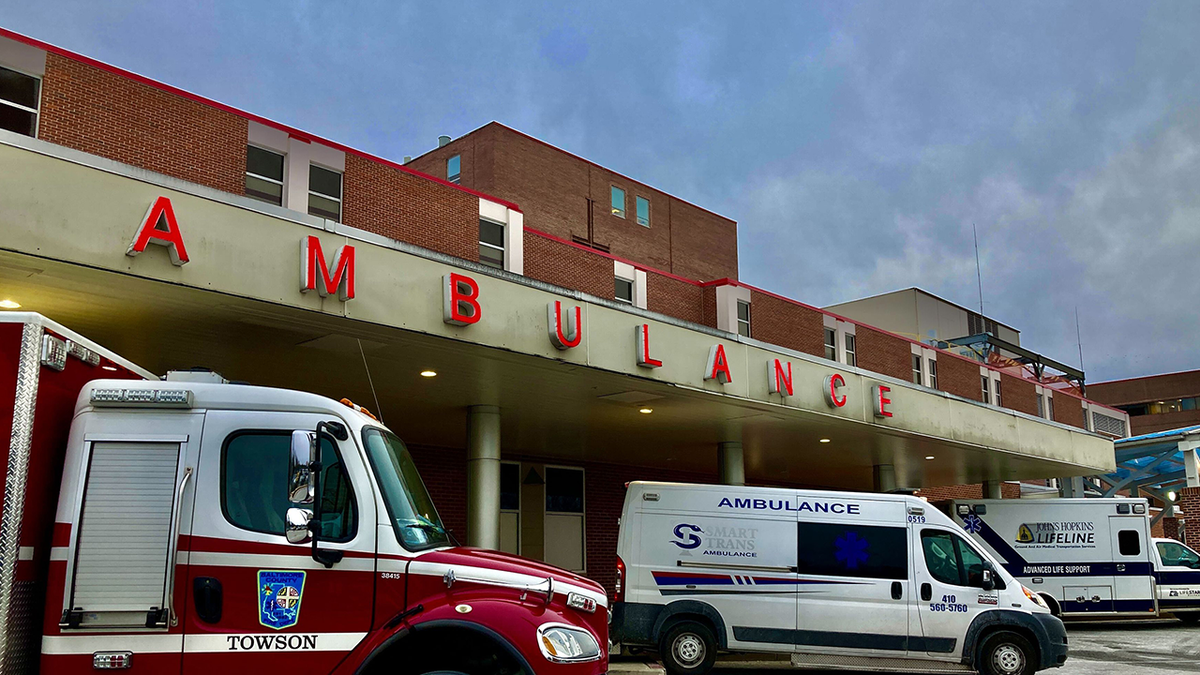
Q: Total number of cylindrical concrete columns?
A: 4